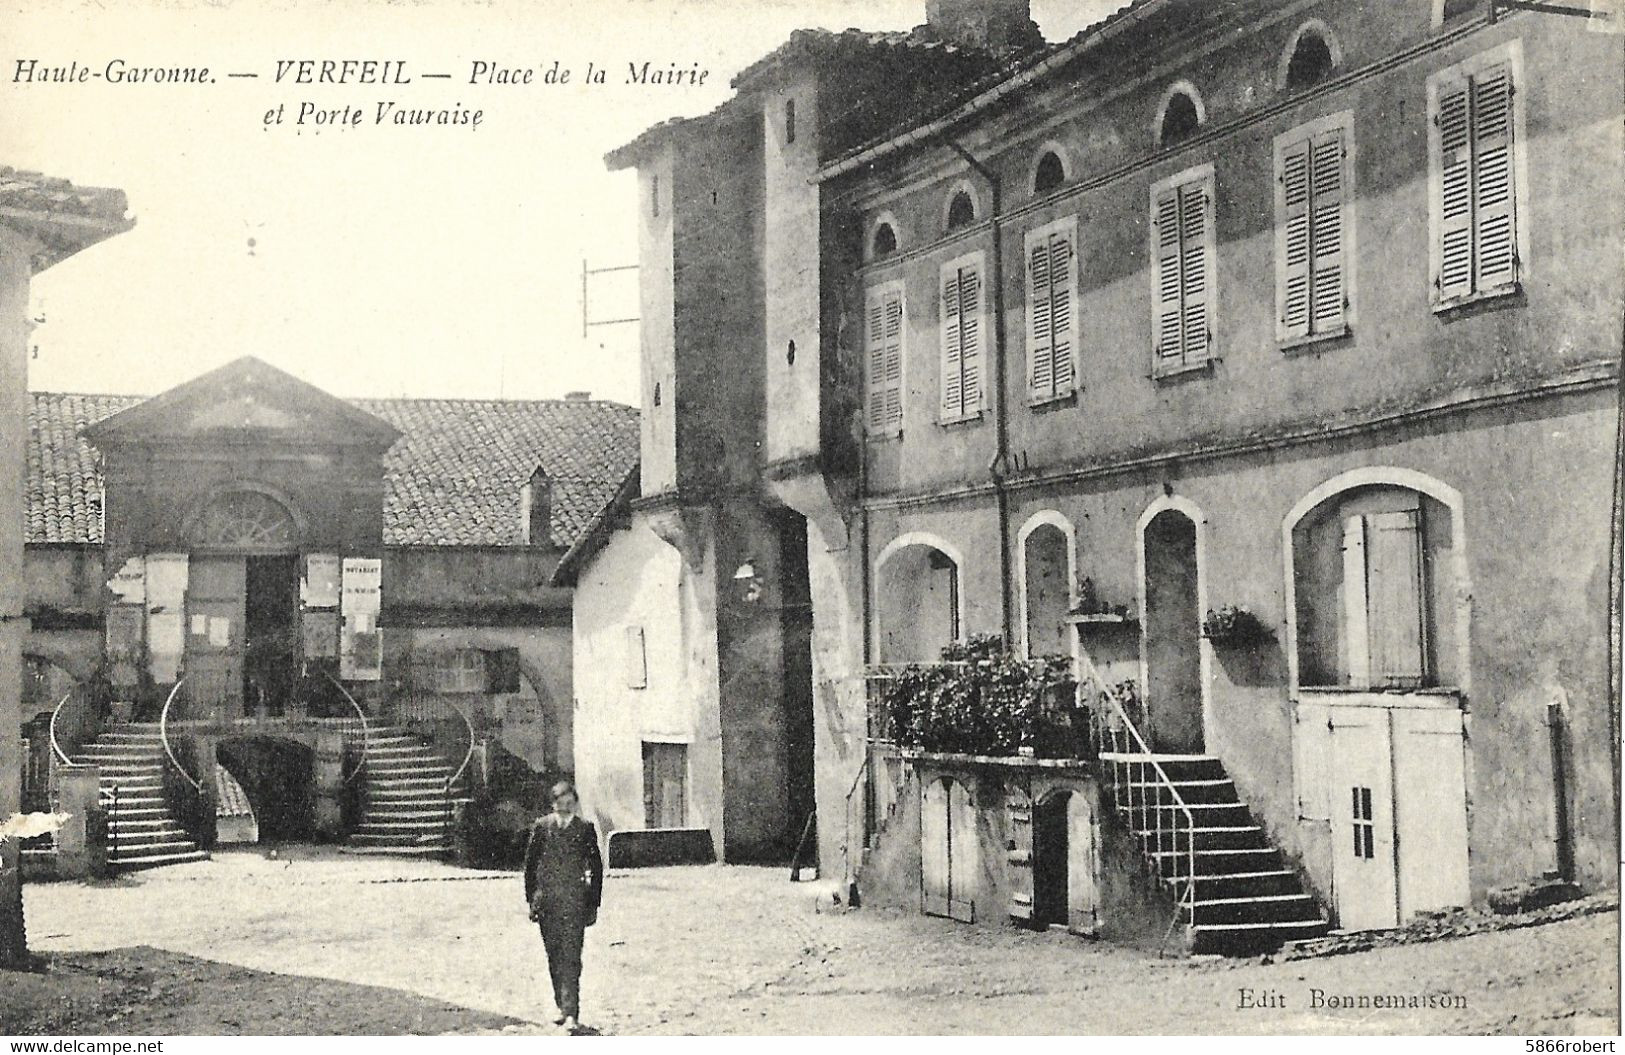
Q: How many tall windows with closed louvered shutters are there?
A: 6